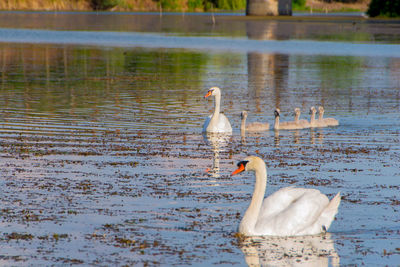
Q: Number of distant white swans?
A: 1